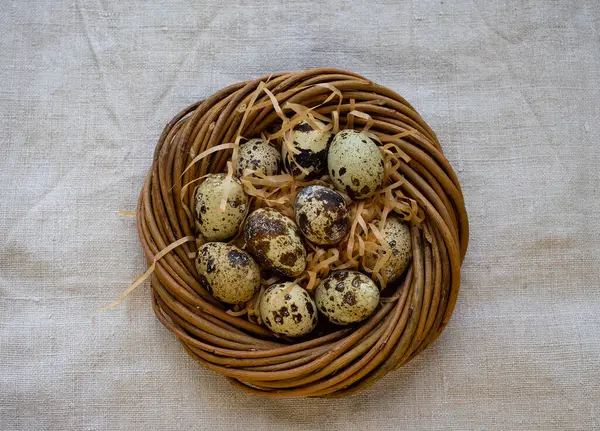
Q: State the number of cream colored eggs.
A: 10